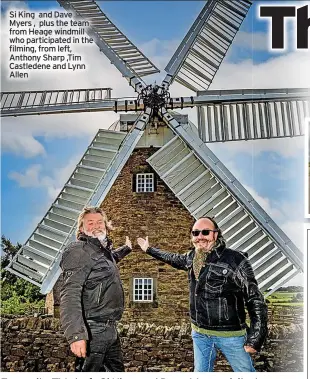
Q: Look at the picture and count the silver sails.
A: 6